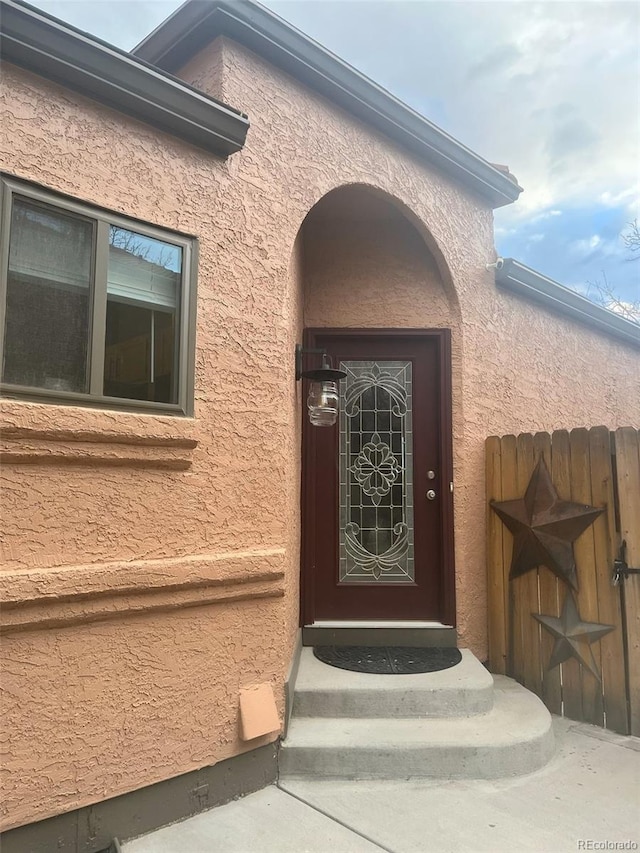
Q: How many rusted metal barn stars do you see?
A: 2